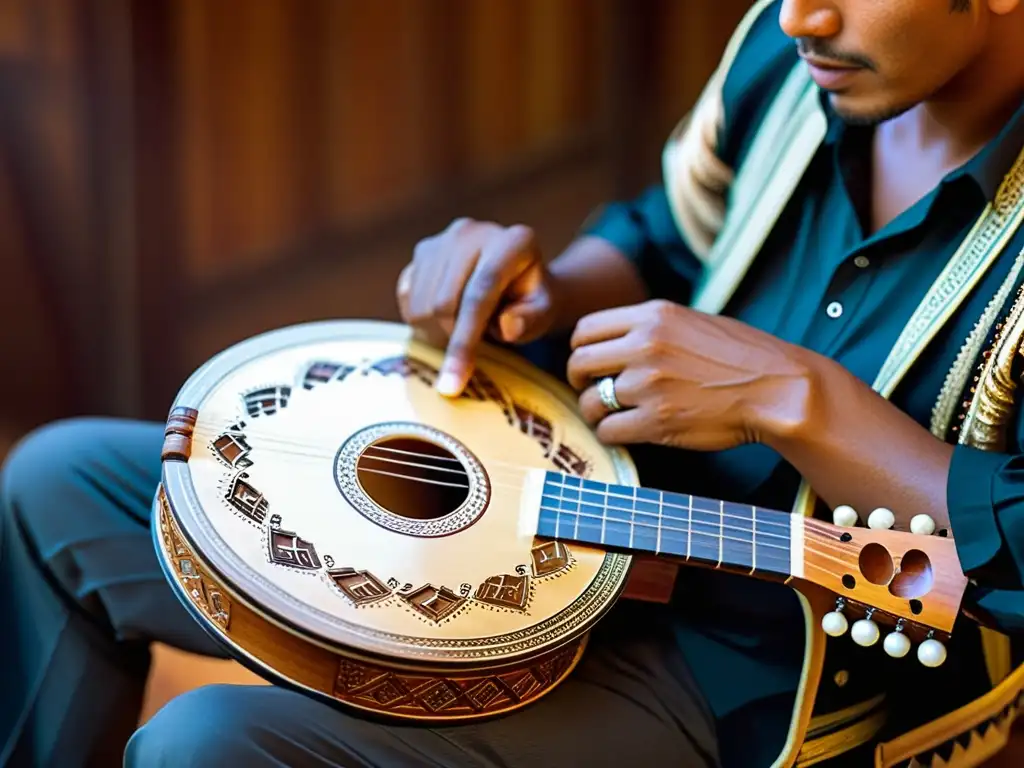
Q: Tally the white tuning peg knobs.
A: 7